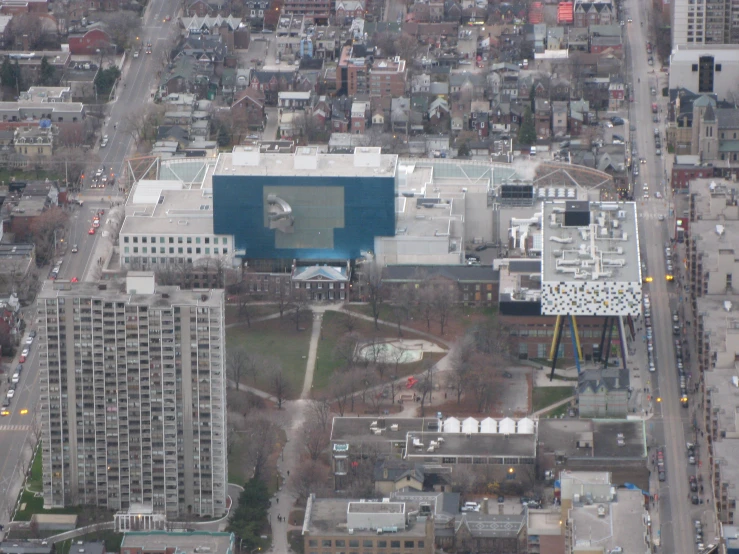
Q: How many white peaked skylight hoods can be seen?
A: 5